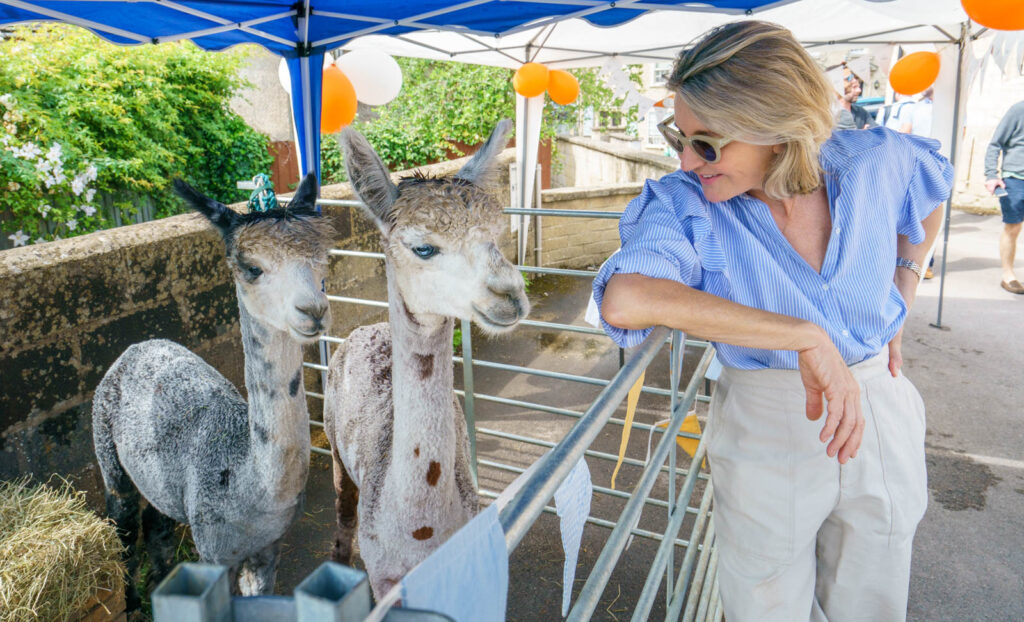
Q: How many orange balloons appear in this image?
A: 5